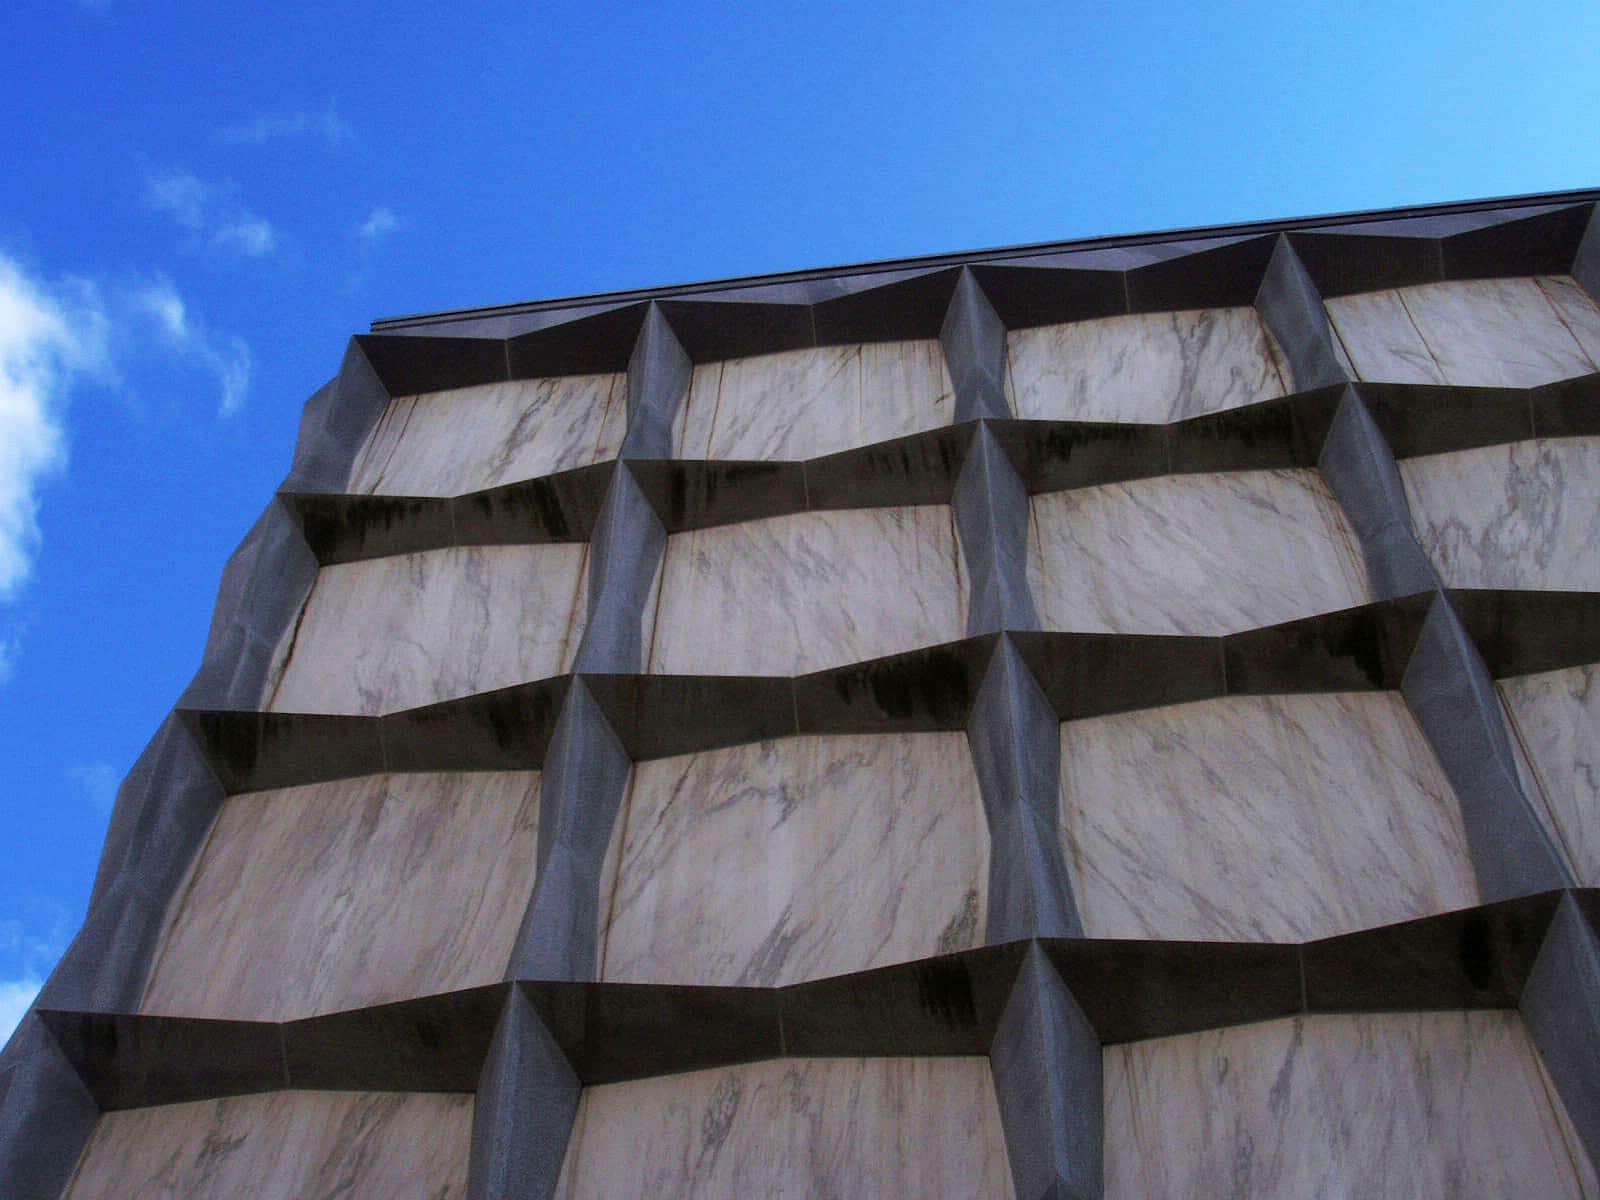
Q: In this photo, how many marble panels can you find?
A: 15